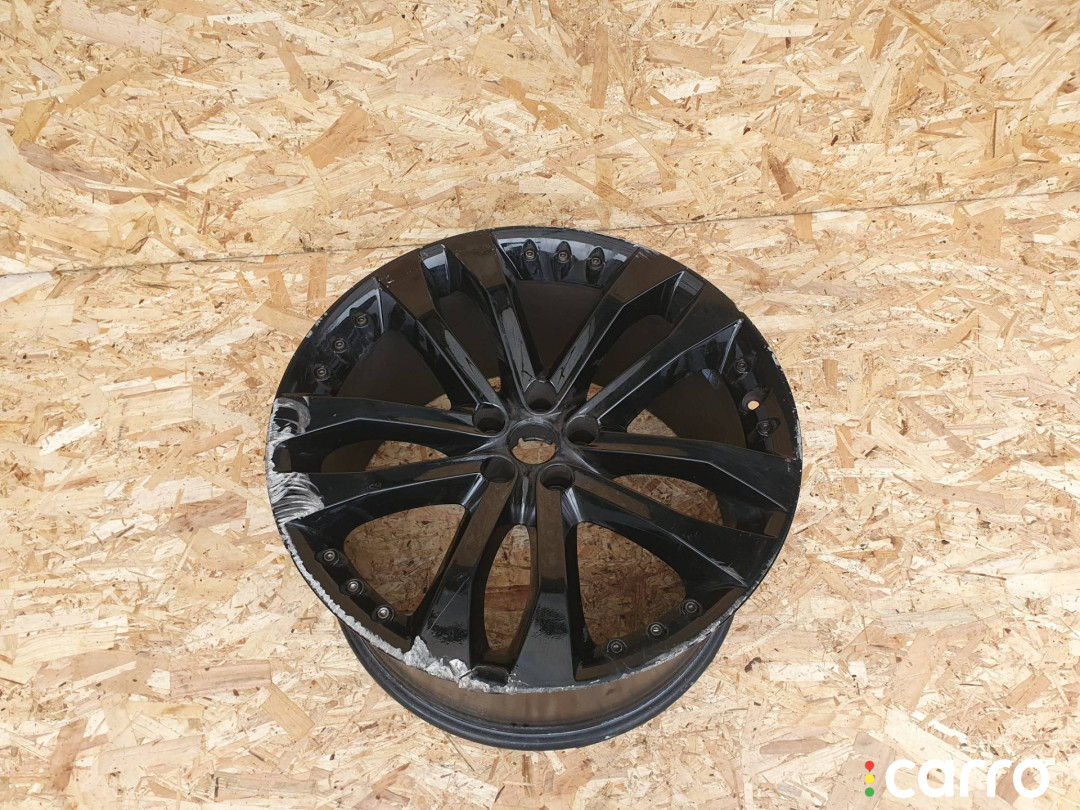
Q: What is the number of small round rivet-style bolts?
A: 14